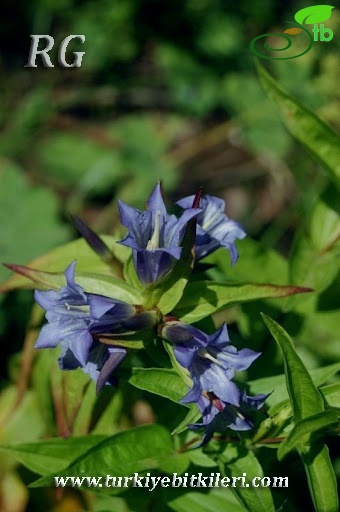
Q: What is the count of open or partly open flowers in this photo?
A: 6